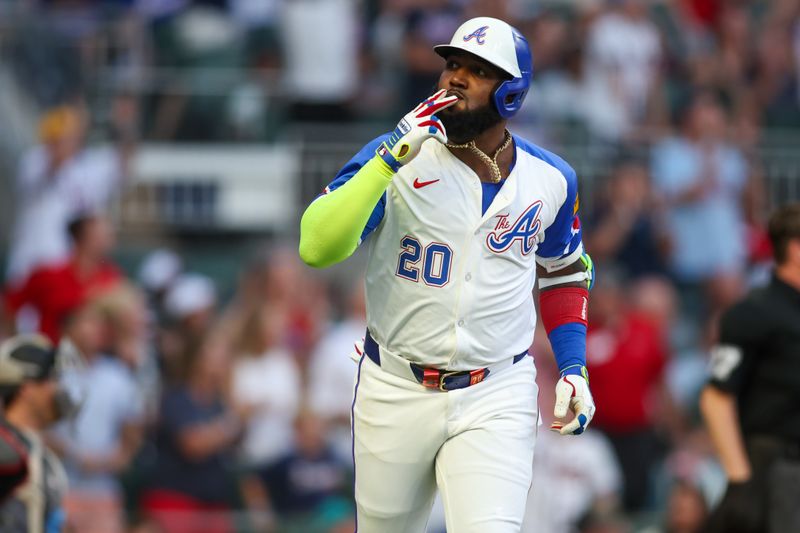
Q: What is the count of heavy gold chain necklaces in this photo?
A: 1